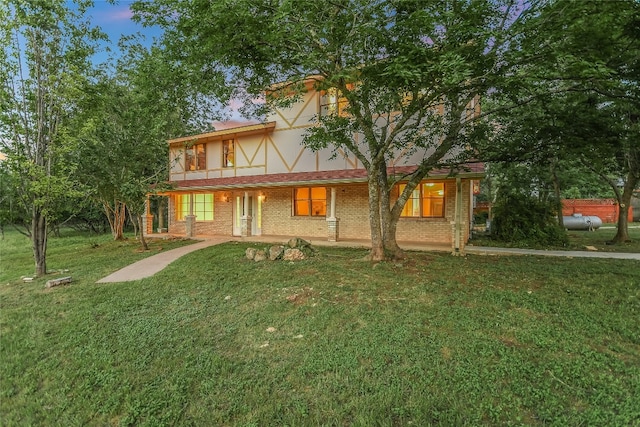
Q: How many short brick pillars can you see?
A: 5